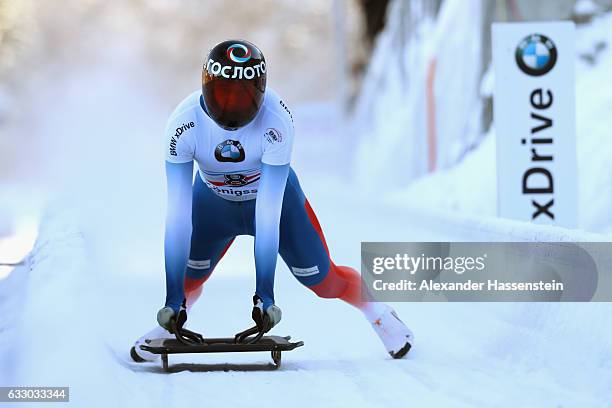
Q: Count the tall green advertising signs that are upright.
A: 0